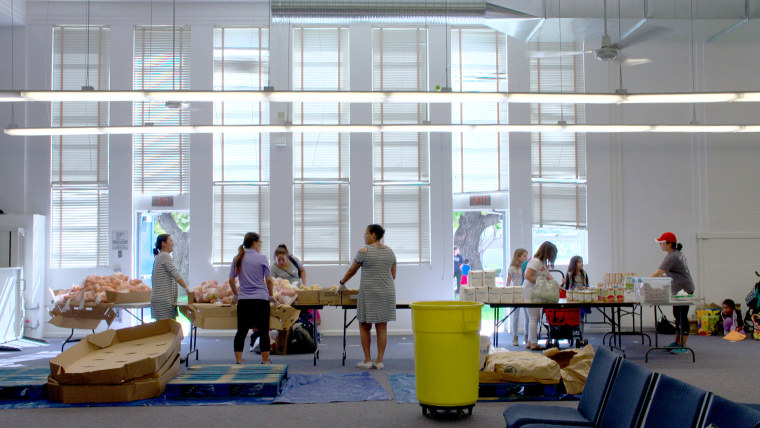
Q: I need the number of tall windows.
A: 7